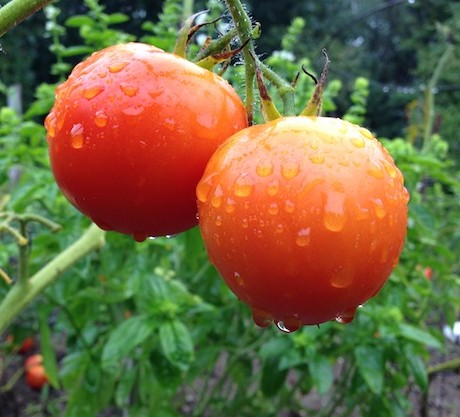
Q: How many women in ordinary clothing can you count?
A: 0